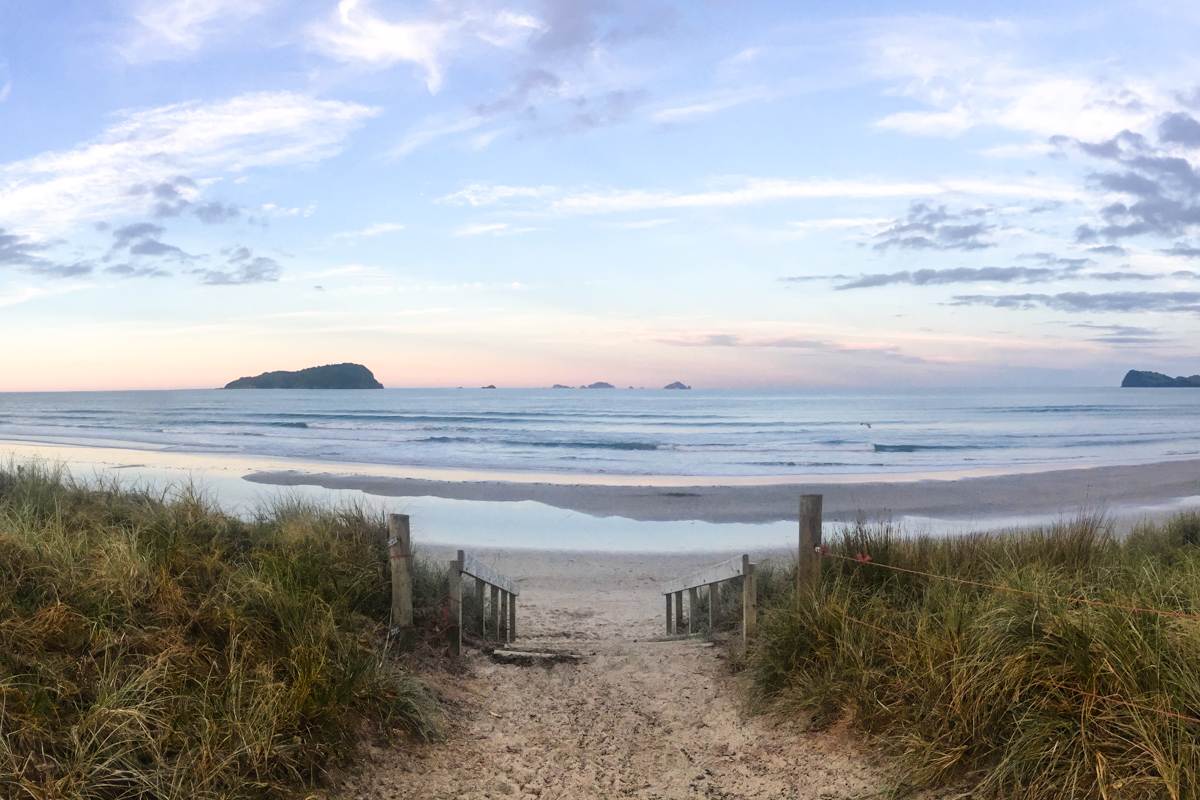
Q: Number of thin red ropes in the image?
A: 2